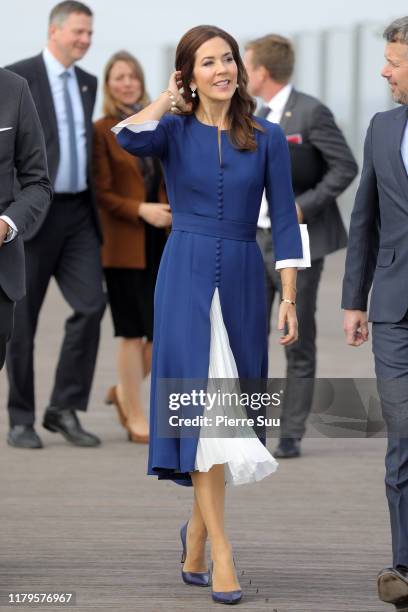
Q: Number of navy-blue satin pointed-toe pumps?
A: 2